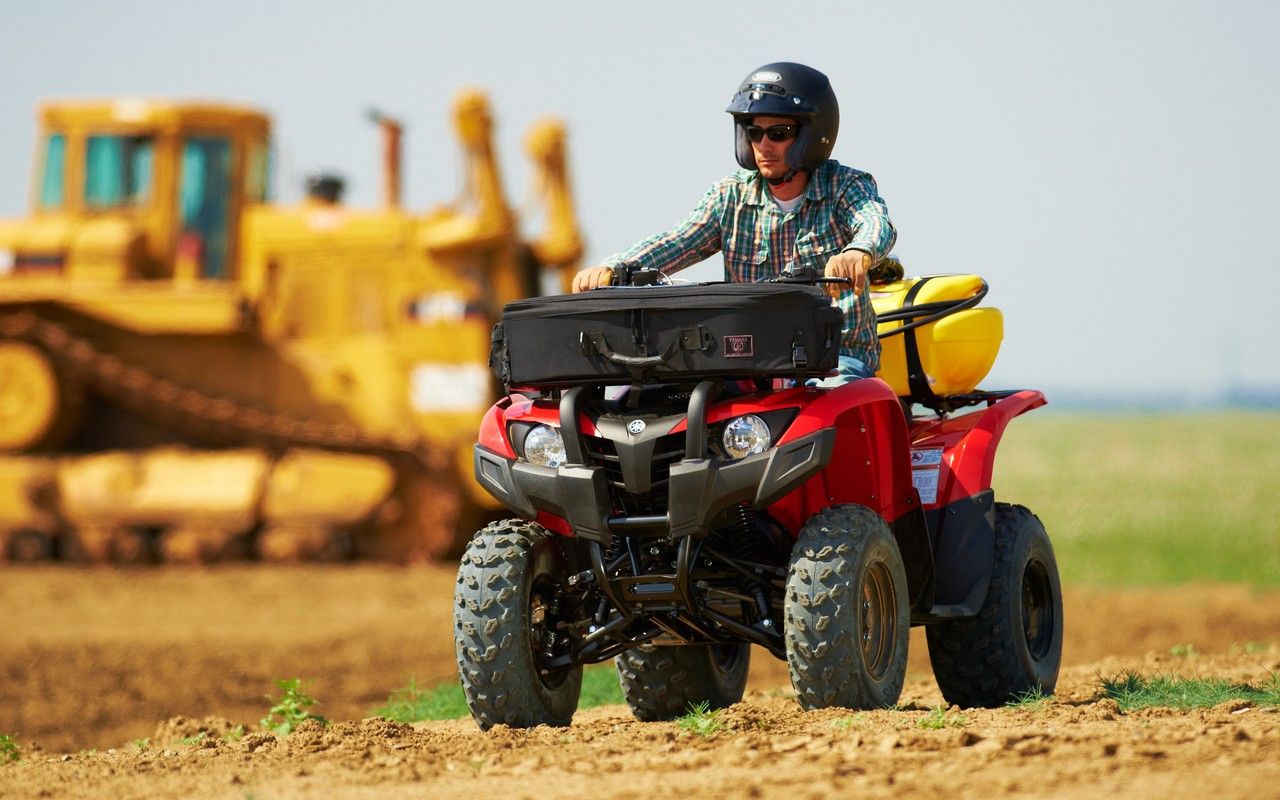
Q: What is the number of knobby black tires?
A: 4